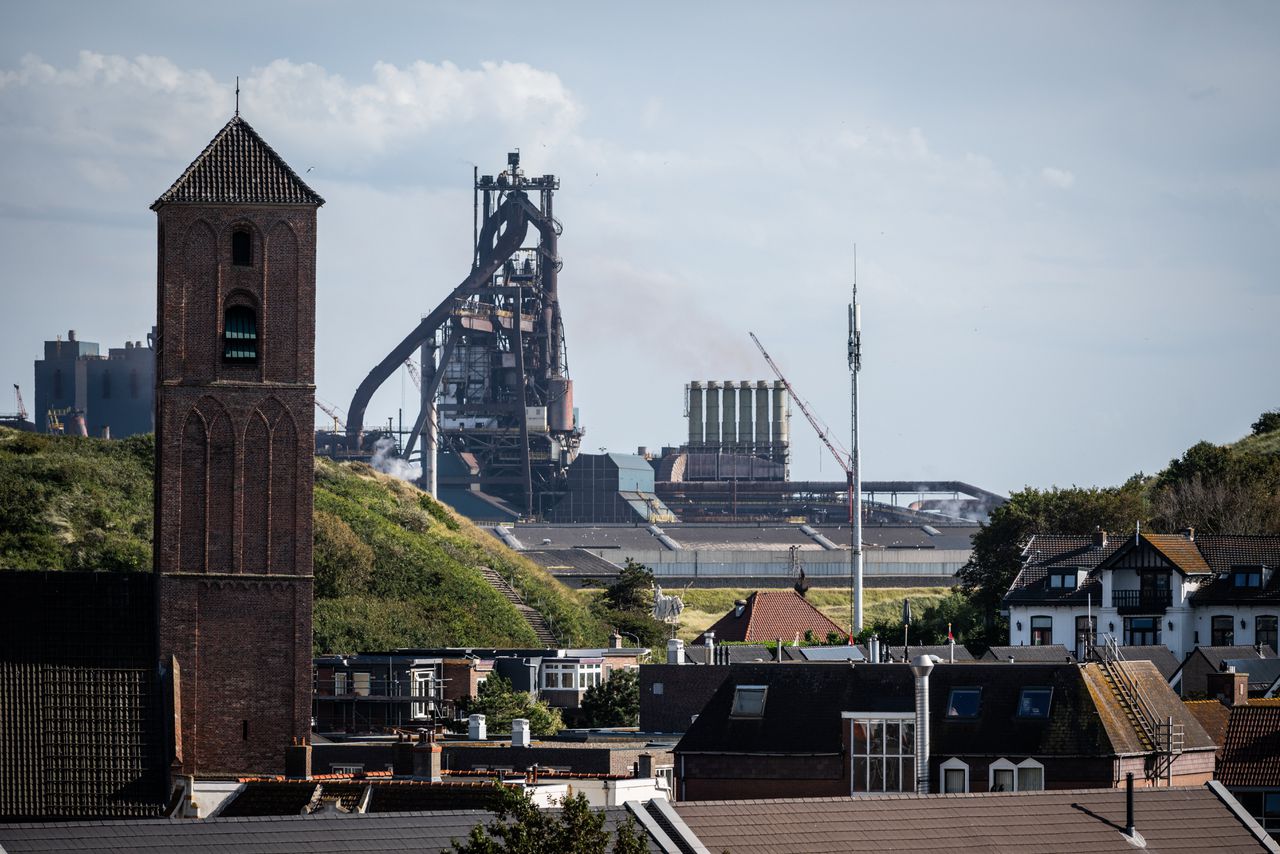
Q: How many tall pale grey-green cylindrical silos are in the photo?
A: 6